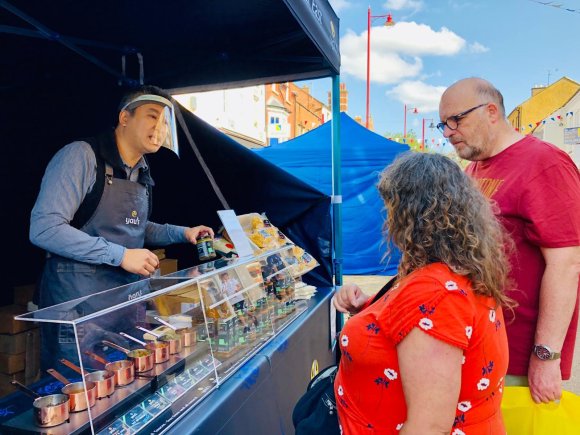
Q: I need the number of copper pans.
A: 8